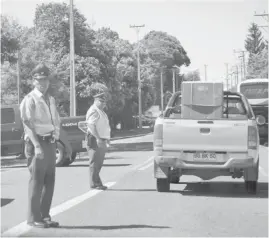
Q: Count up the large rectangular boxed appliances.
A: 1